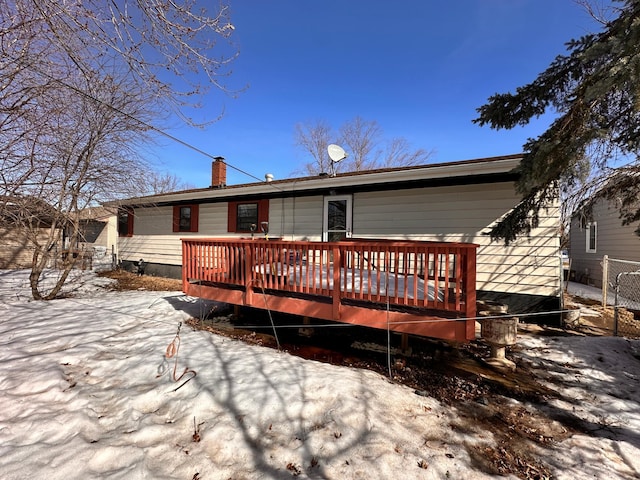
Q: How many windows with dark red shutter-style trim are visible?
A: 3